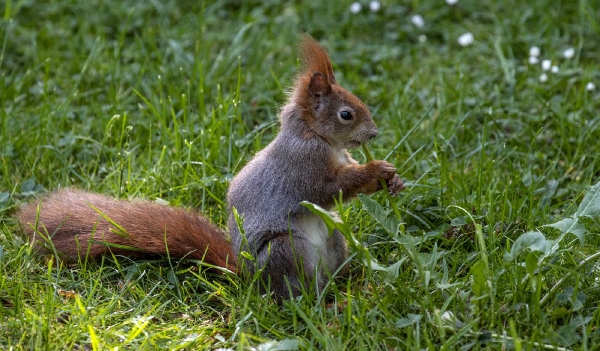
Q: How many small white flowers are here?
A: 12